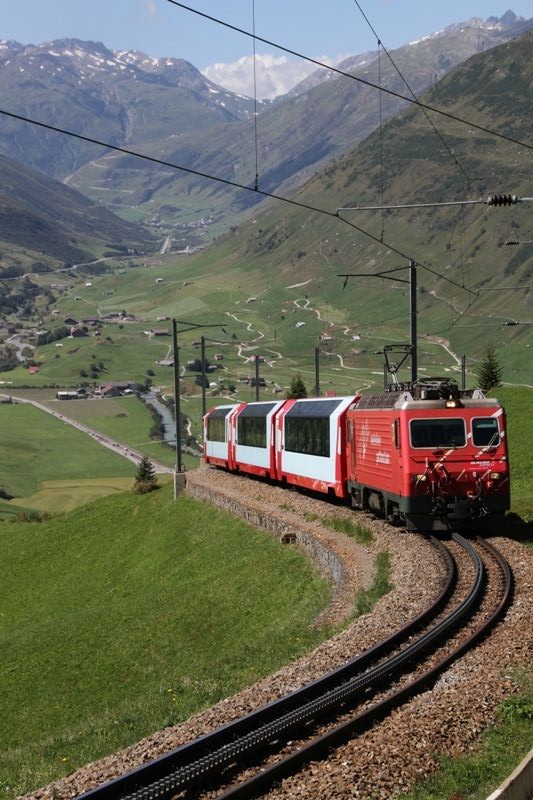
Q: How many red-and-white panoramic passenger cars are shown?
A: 3